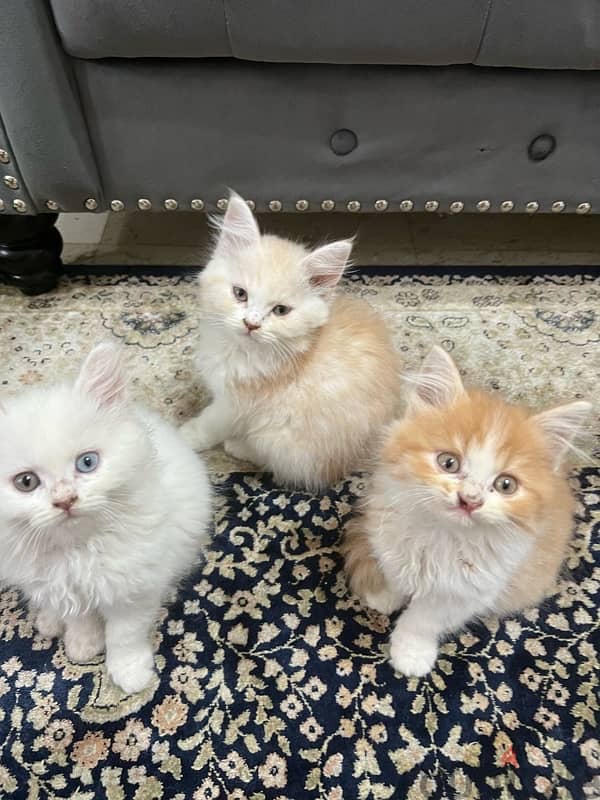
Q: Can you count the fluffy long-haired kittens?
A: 3